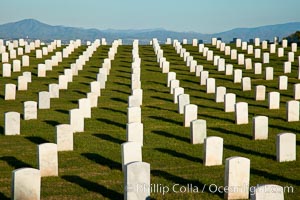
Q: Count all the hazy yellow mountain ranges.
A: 0